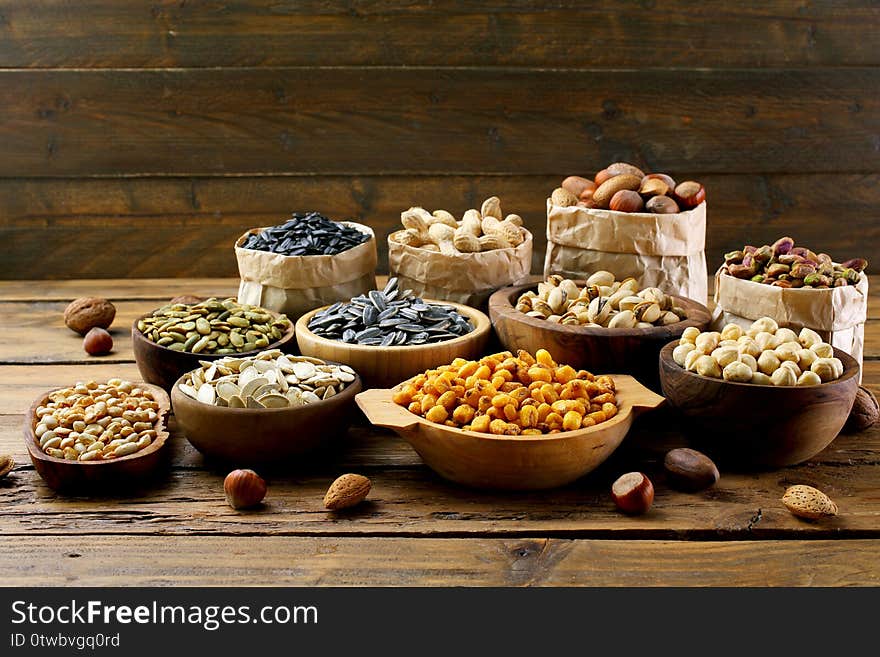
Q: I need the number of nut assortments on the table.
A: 11